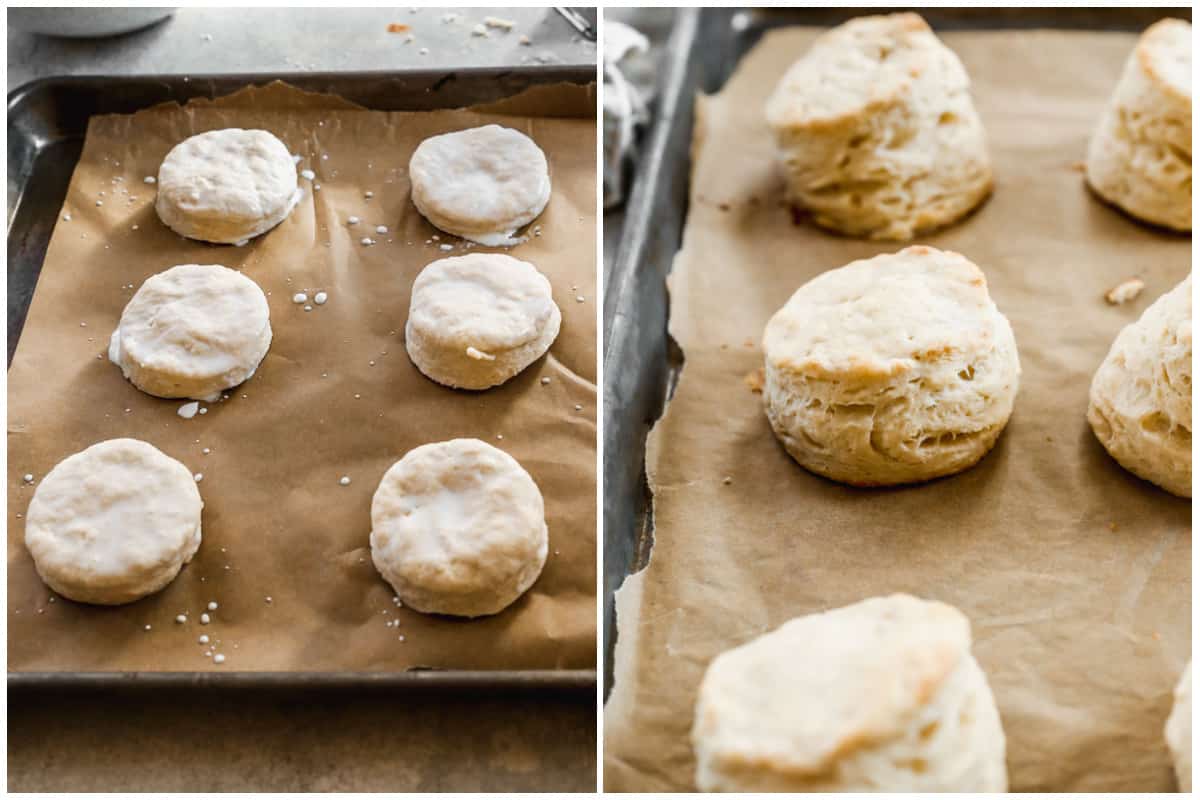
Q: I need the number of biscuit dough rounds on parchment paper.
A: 6